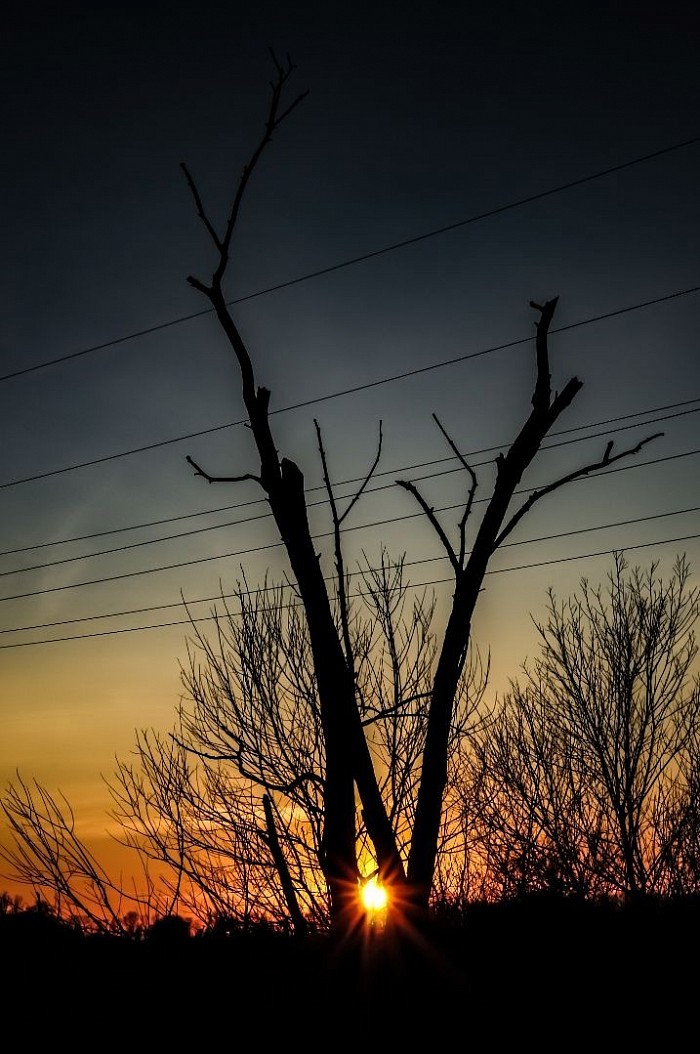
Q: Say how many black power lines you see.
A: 7